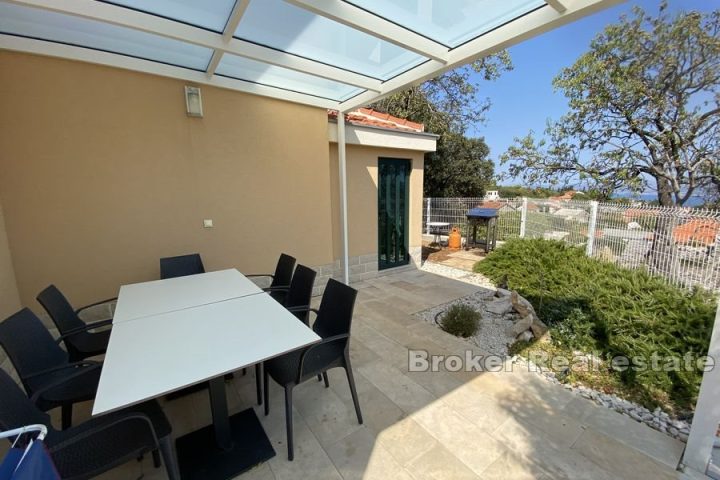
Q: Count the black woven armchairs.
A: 7